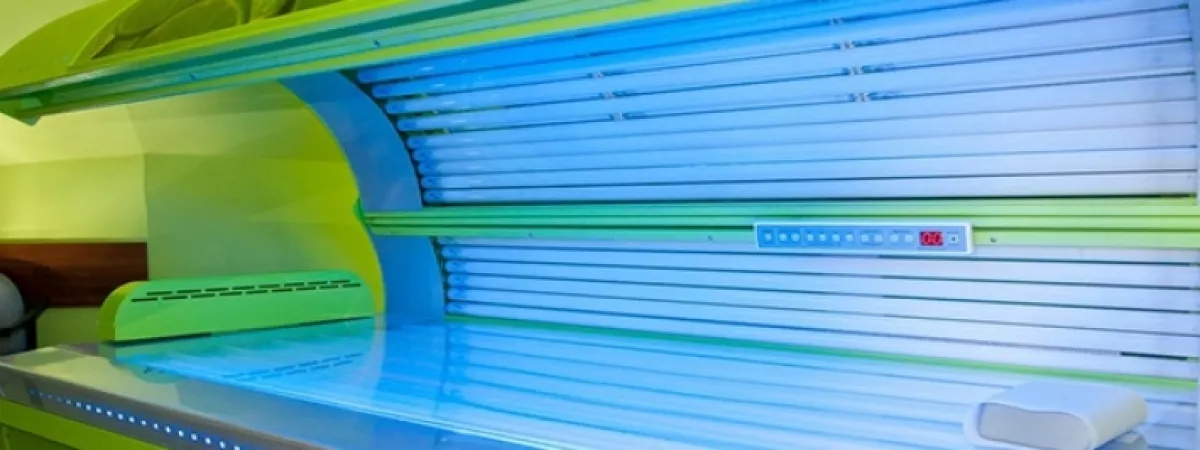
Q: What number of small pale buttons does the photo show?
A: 12